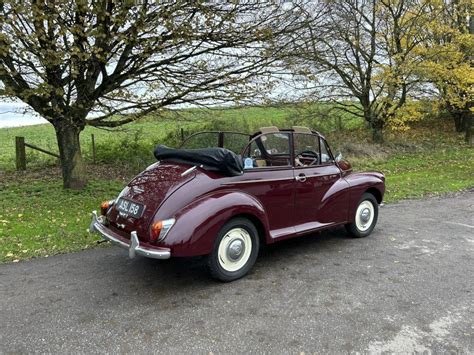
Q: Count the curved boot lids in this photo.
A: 1